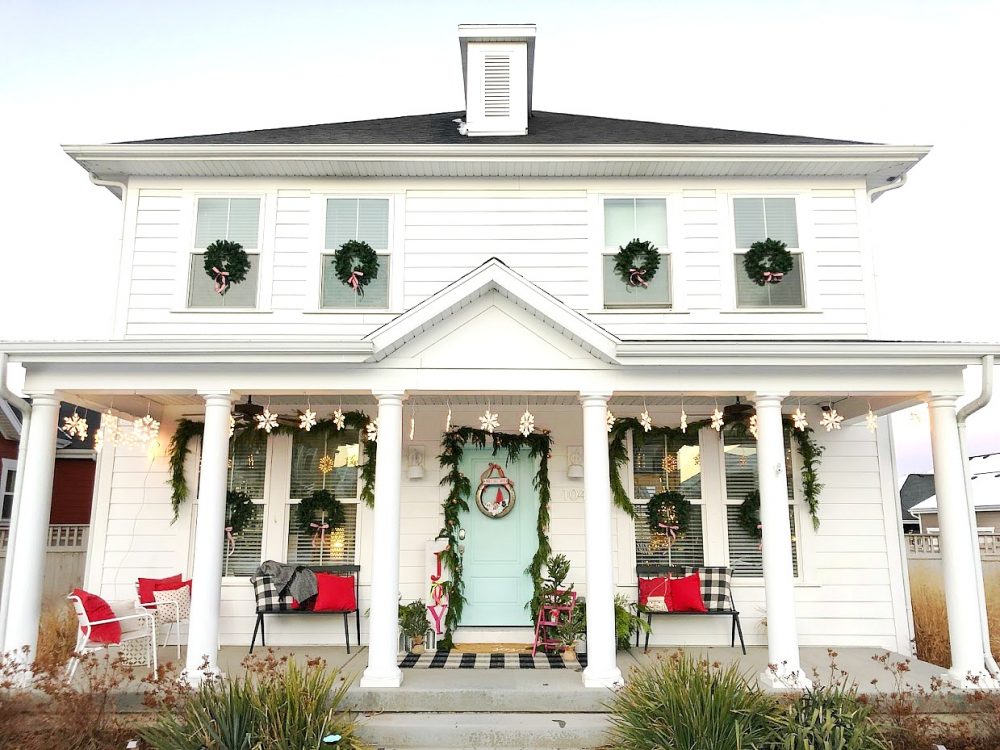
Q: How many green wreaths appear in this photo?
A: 8